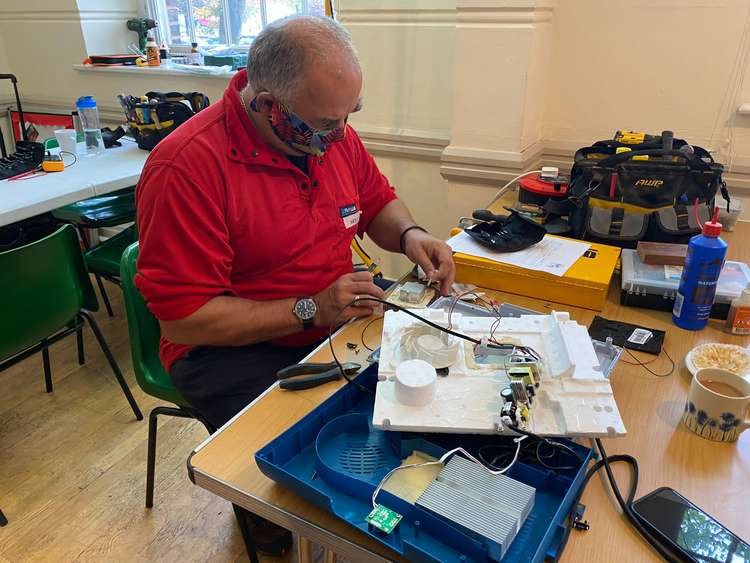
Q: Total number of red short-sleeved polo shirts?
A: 1